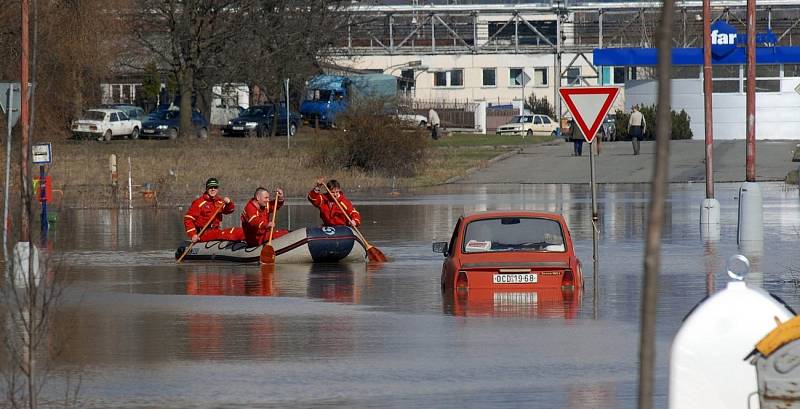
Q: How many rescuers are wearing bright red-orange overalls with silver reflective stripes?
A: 3